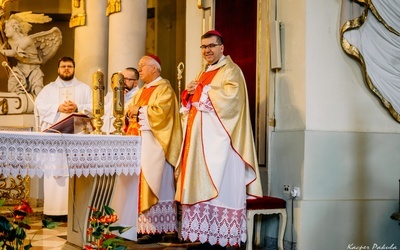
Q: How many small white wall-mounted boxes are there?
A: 2